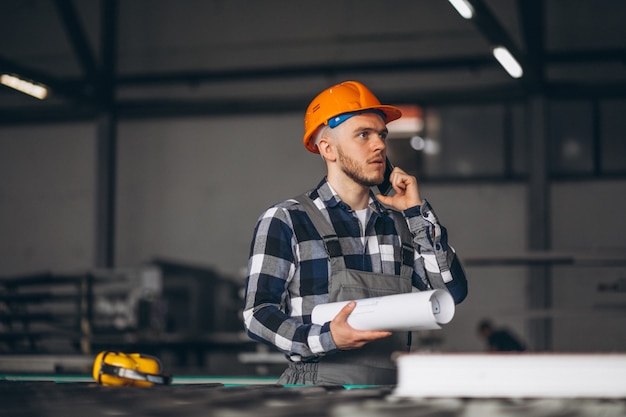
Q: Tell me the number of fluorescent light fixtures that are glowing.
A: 3